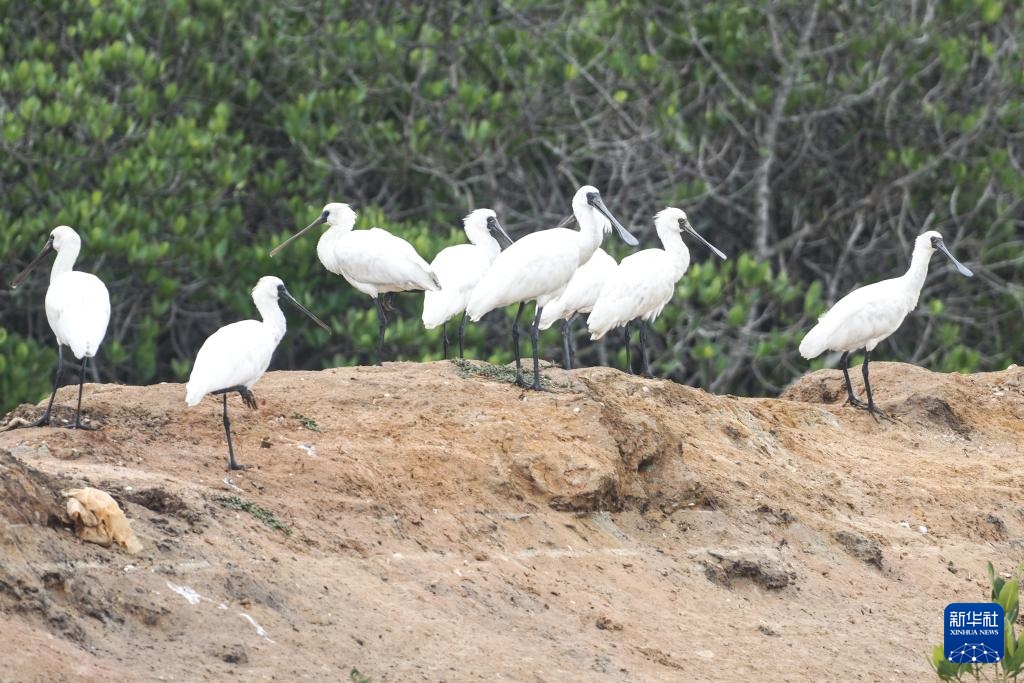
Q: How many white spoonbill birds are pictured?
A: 8